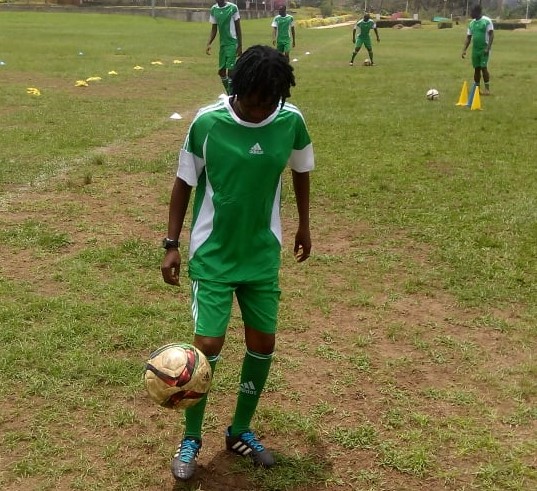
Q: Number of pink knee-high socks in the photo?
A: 0